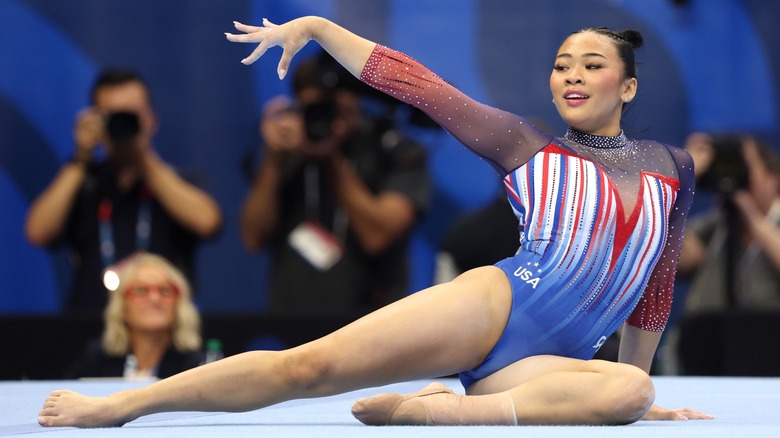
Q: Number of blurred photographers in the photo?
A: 3